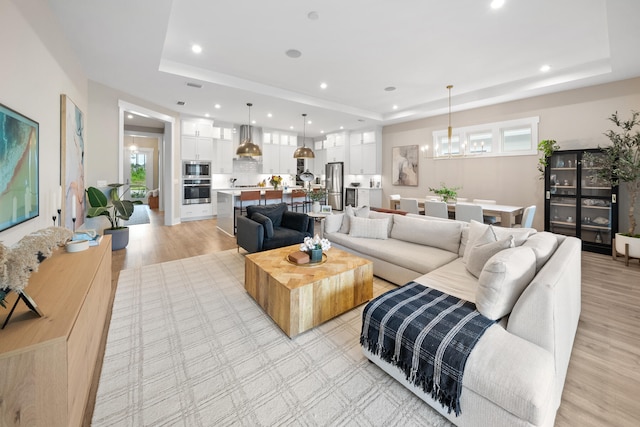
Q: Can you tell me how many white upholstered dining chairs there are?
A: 8